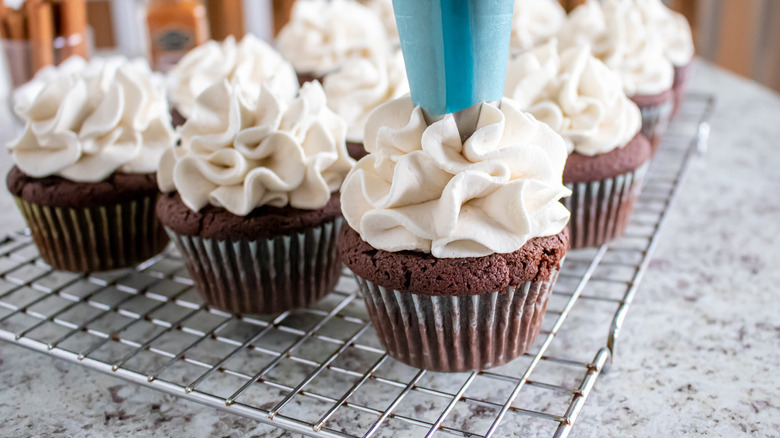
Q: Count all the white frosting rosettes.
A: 11